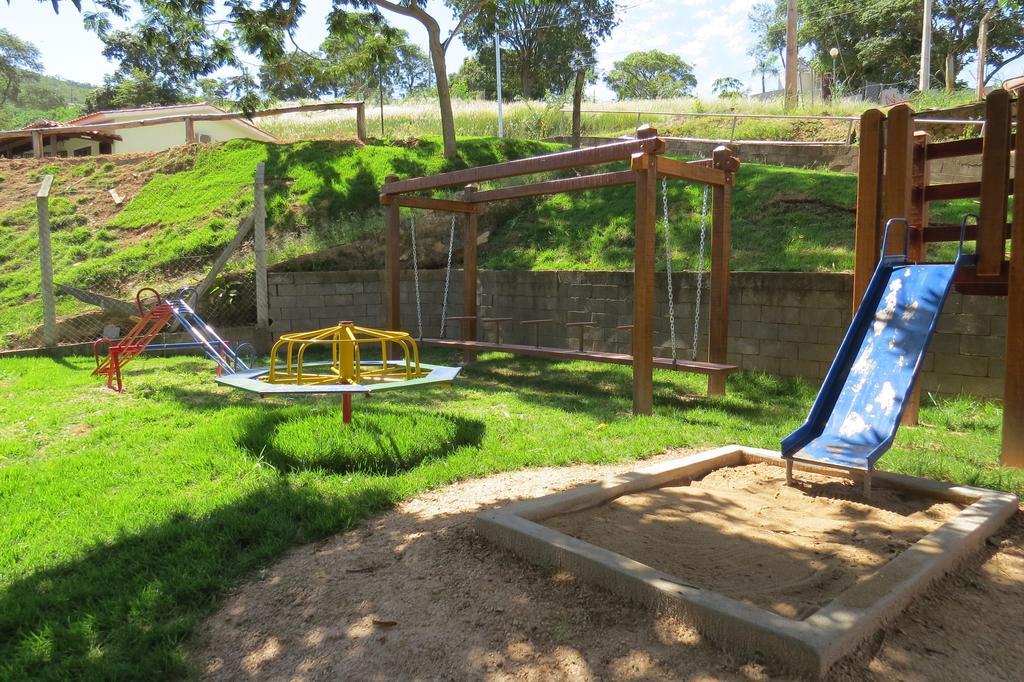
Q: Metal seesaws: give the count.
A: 2